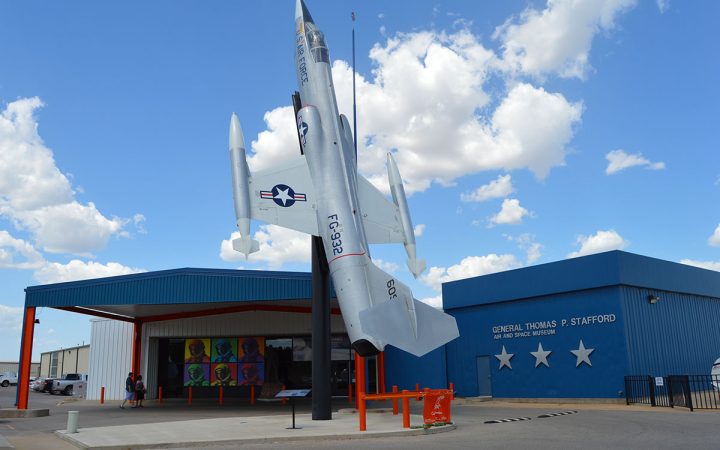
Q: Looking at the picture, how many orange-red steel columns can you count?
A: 4